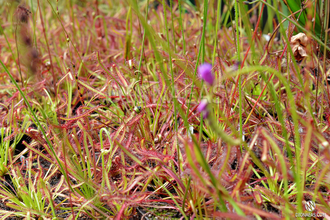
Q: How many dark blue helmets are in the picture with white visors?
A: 0